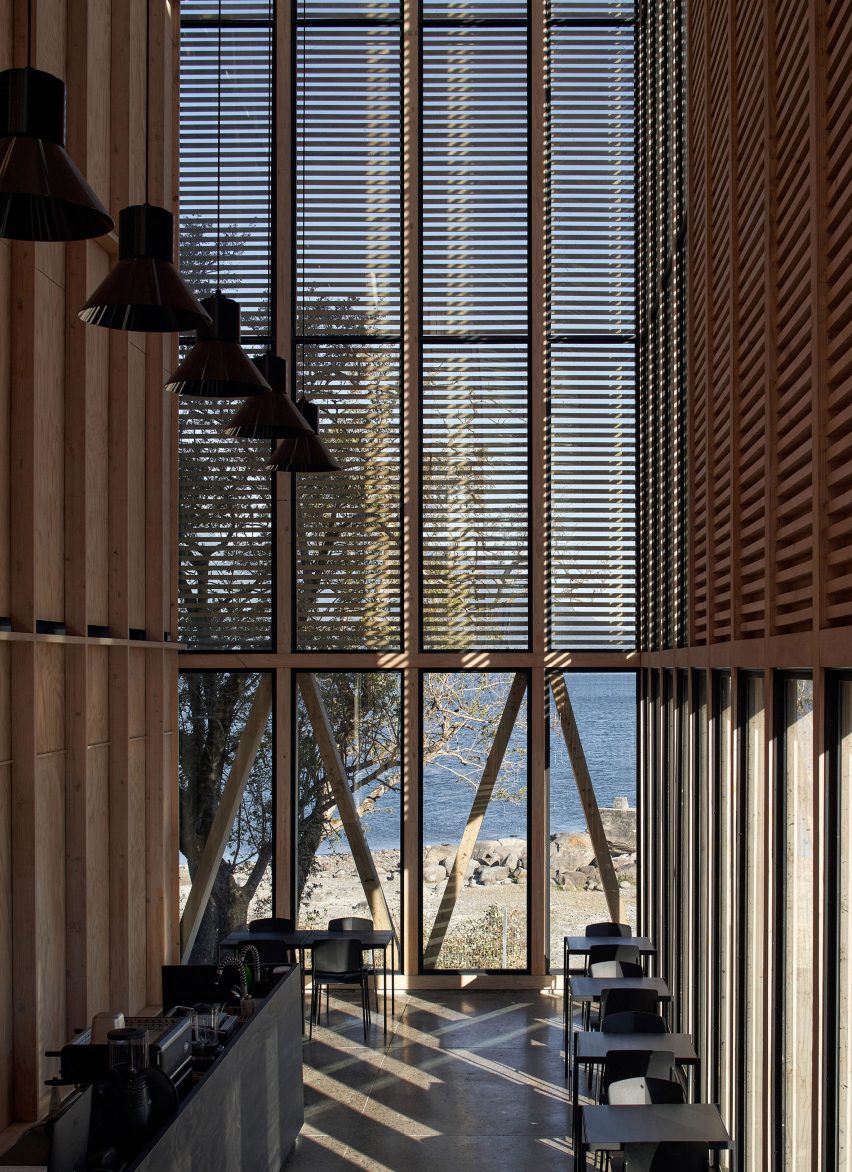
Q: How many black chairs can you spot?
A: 12